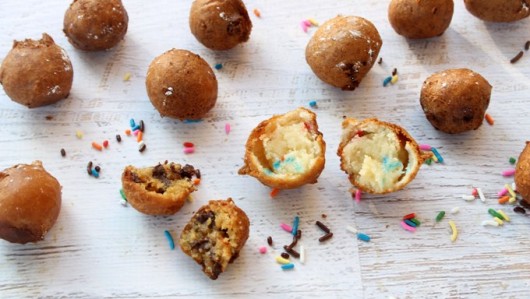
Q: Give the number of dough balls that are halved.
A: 2